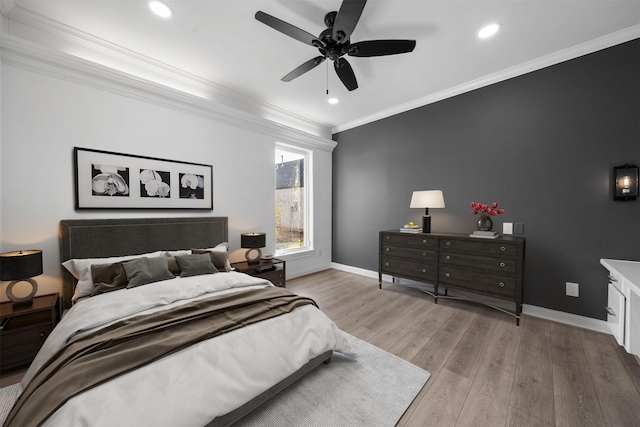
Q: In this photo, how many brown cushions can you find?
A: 2